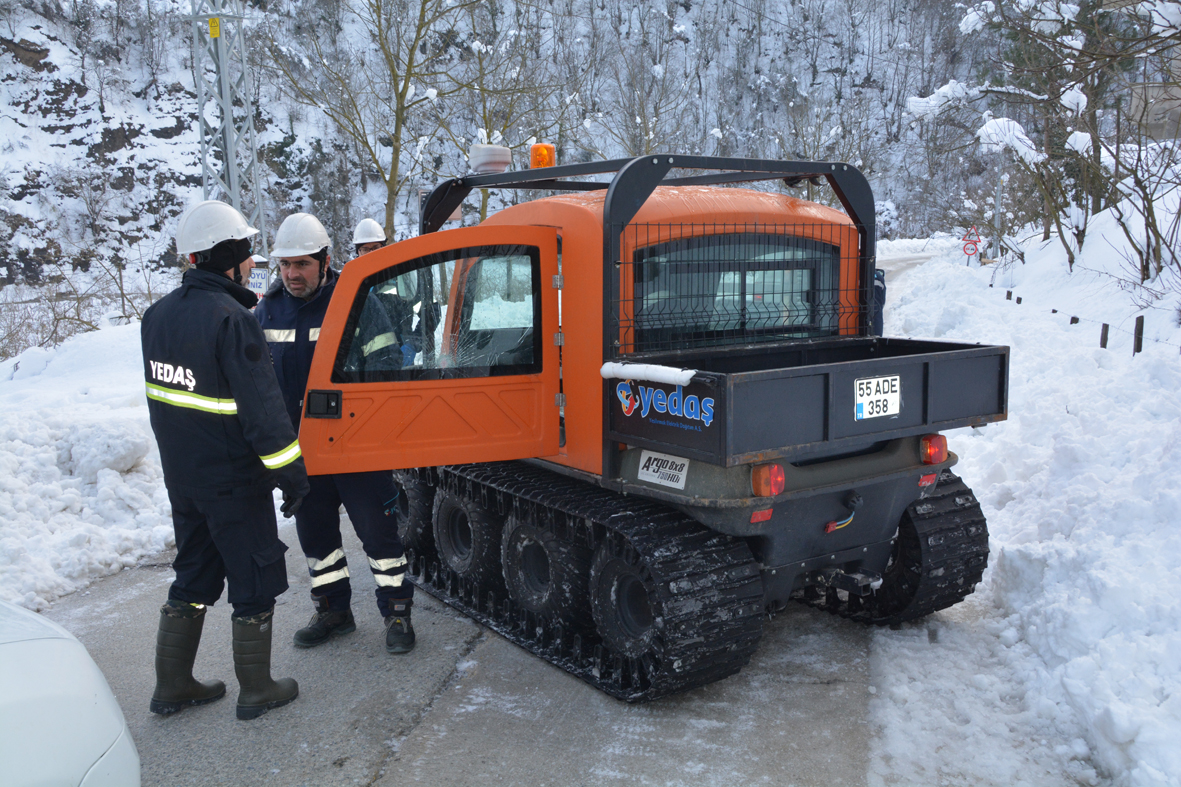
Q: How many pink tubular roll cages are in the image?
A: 0